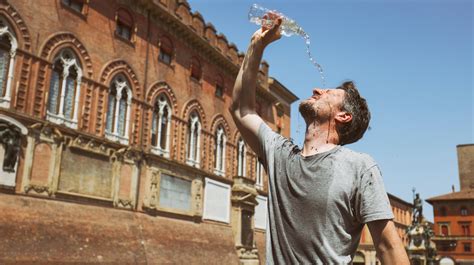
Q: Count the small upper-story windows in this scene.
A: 5